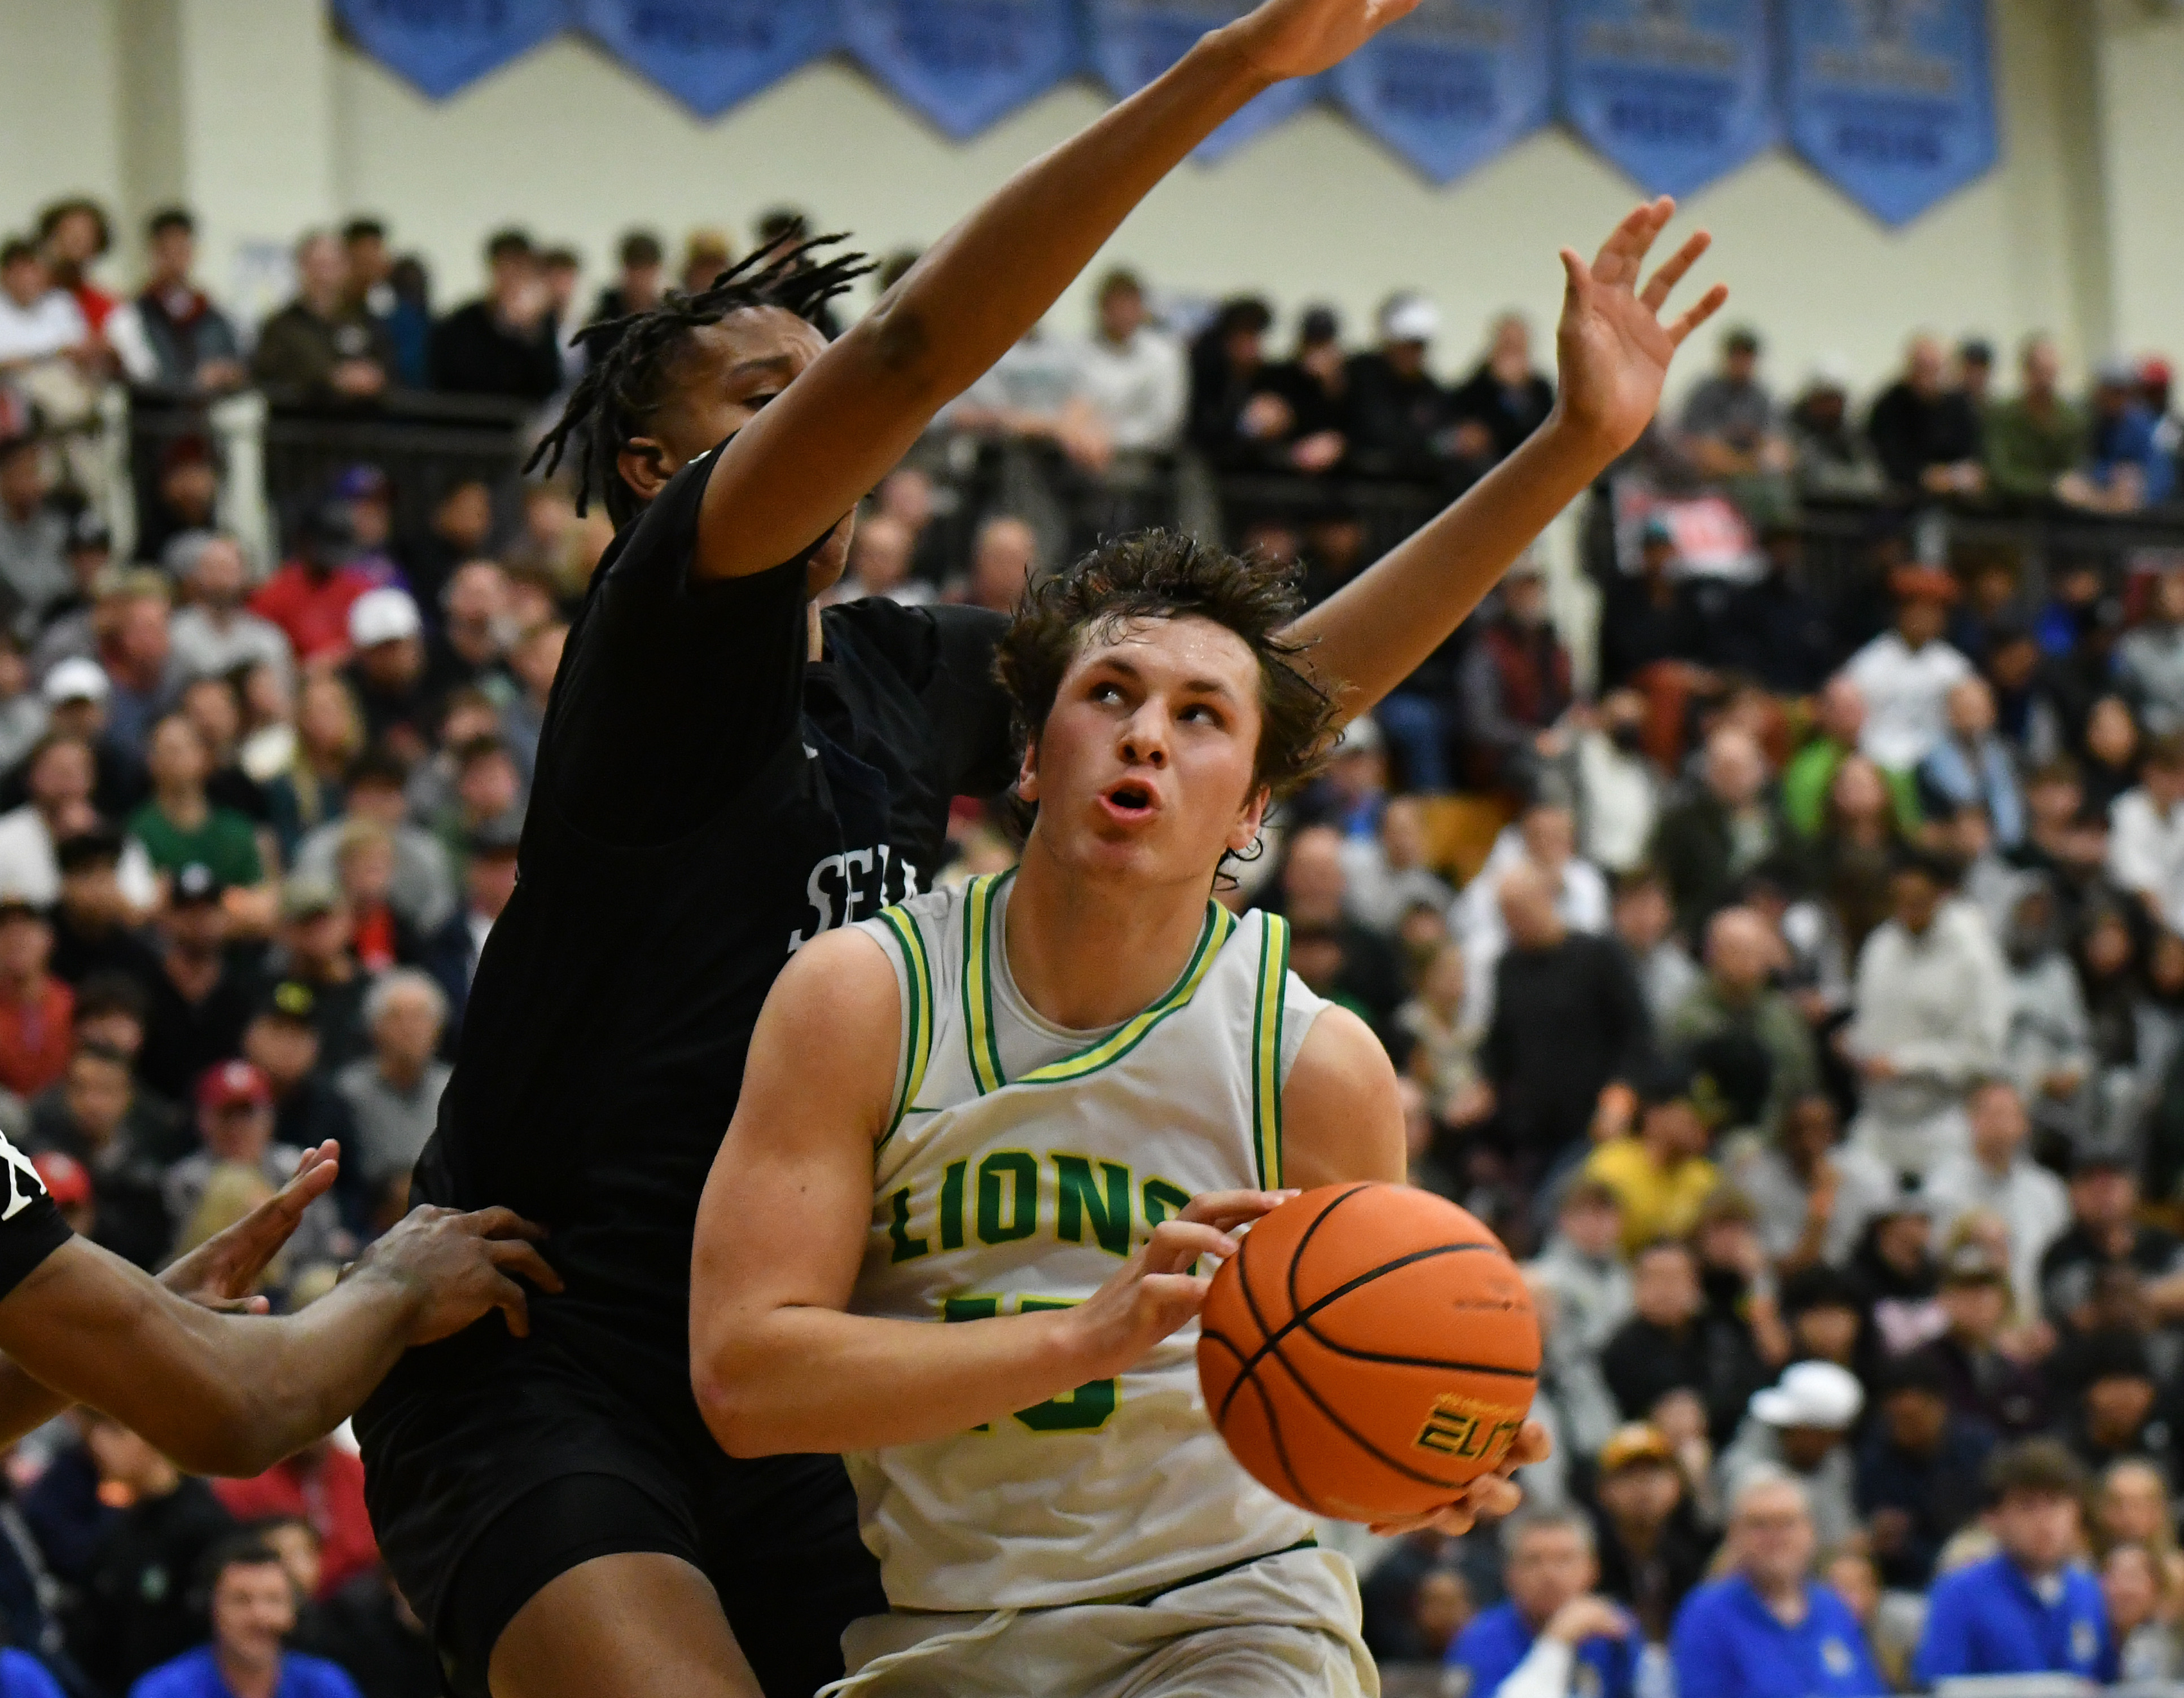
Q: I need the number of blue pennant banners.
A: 7